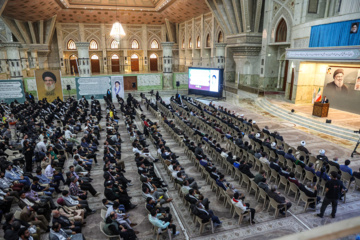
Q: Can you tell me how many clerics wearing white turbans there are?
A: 7